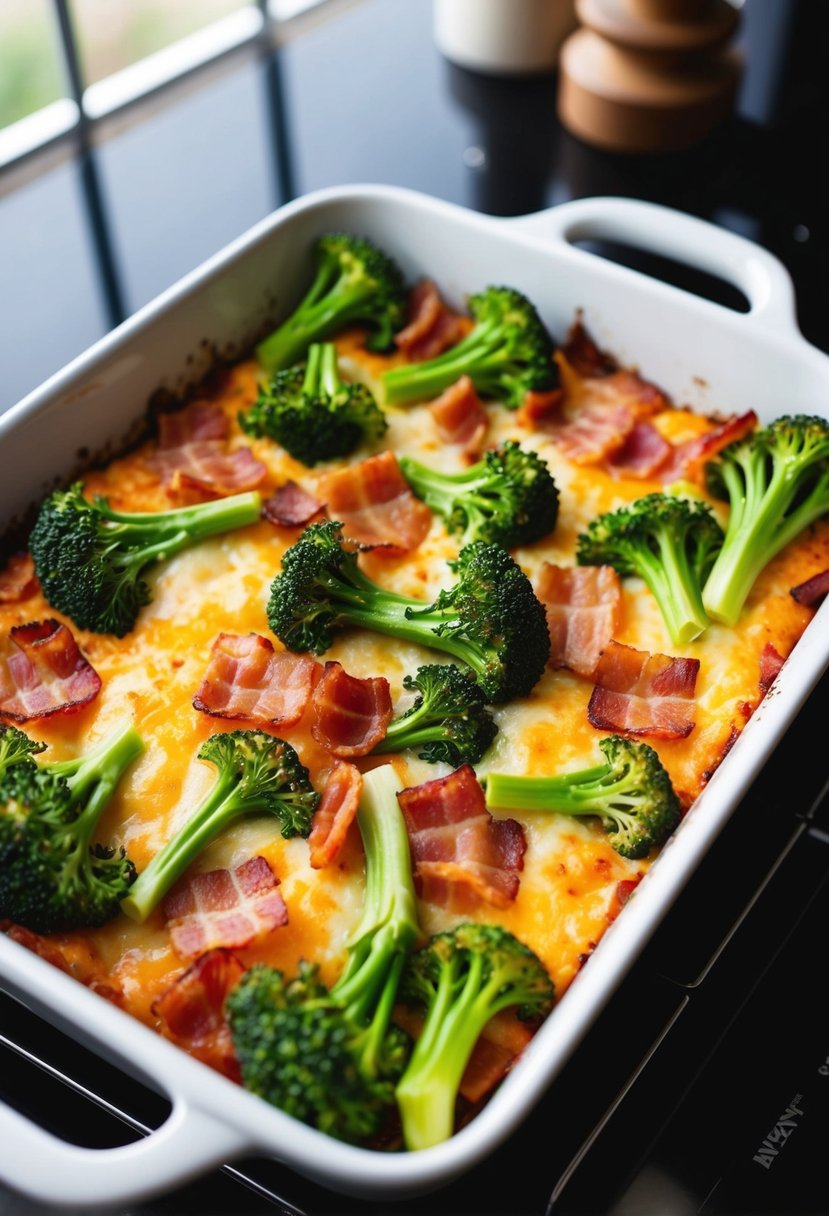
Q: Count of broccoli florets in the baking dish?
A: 14